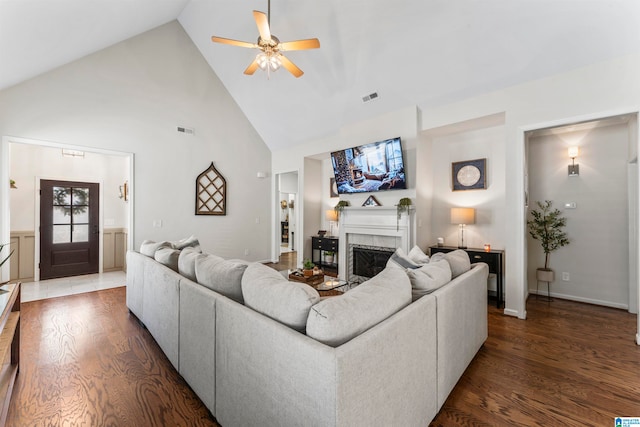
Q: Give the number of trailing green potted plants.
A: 2